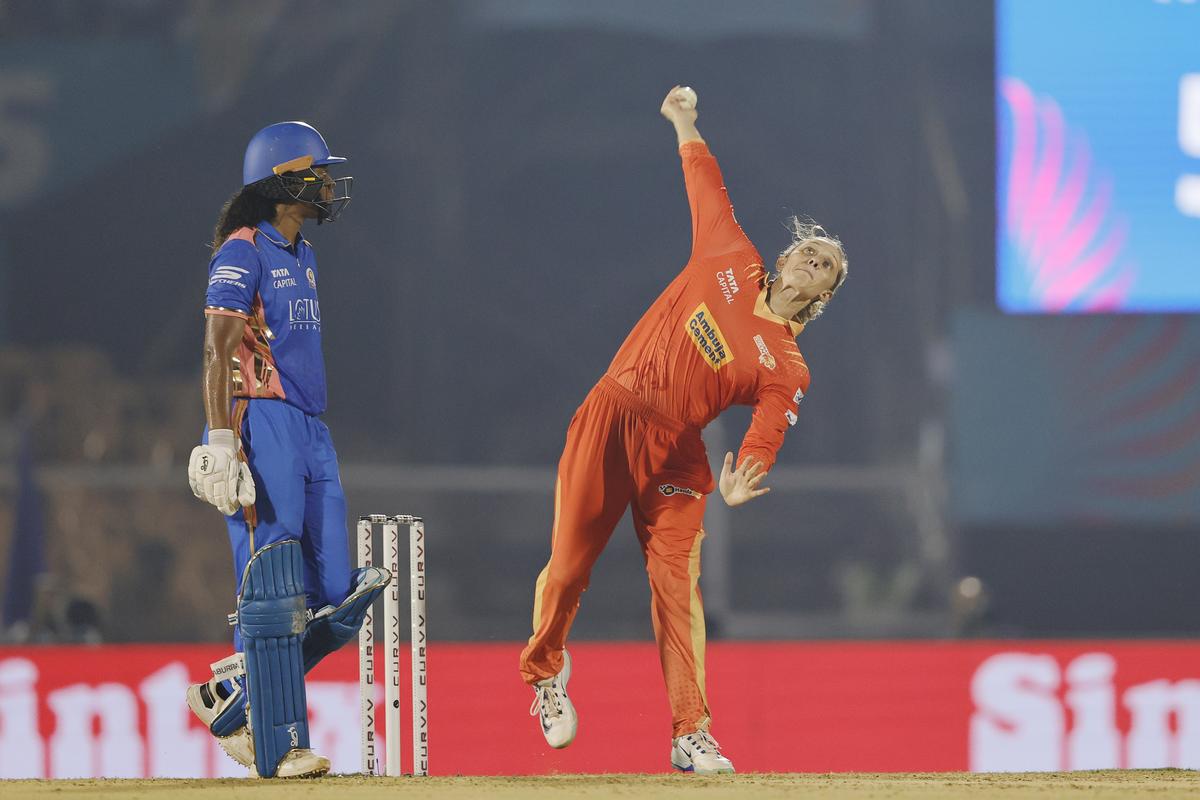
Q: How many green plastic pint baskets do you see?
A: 0